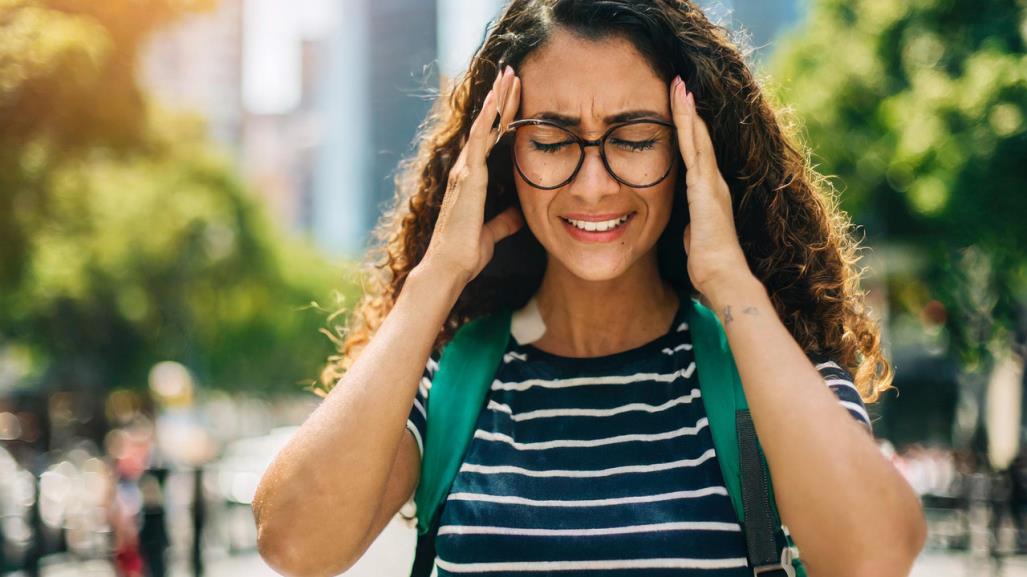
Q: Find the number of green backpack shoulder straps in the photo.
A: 2